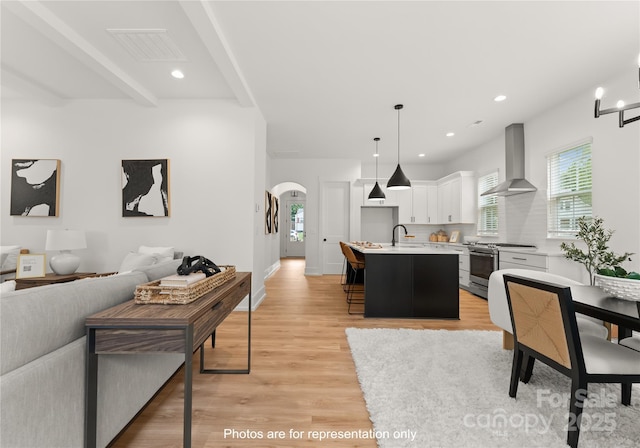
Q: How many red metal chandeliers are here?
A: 0